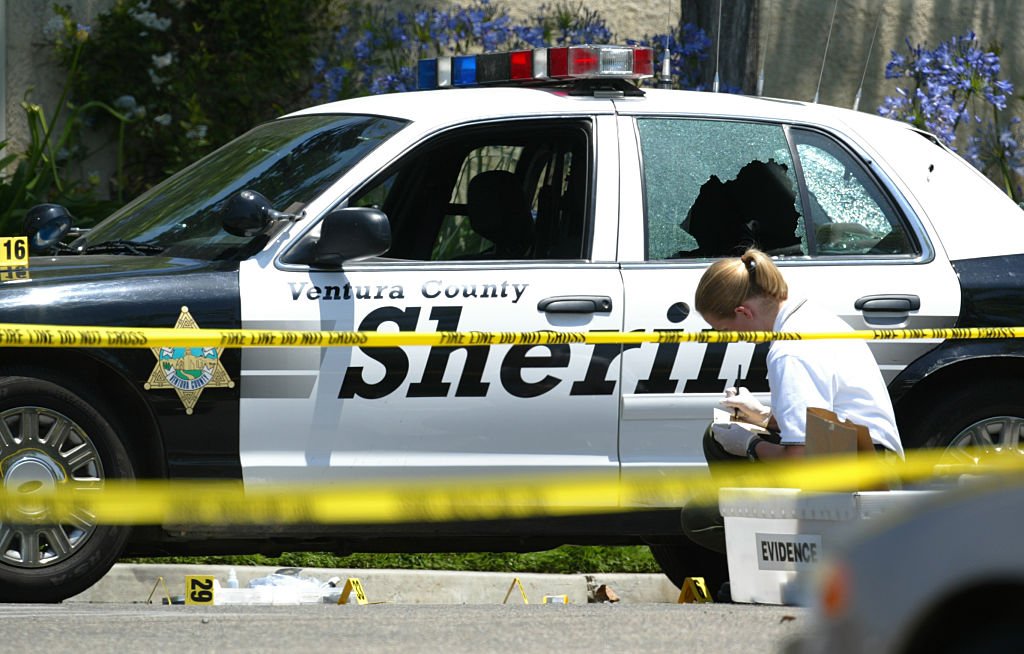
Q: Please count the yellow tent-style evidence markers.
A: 6